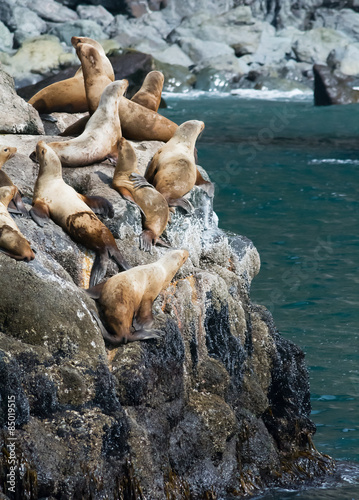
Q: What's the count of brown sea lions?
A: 10